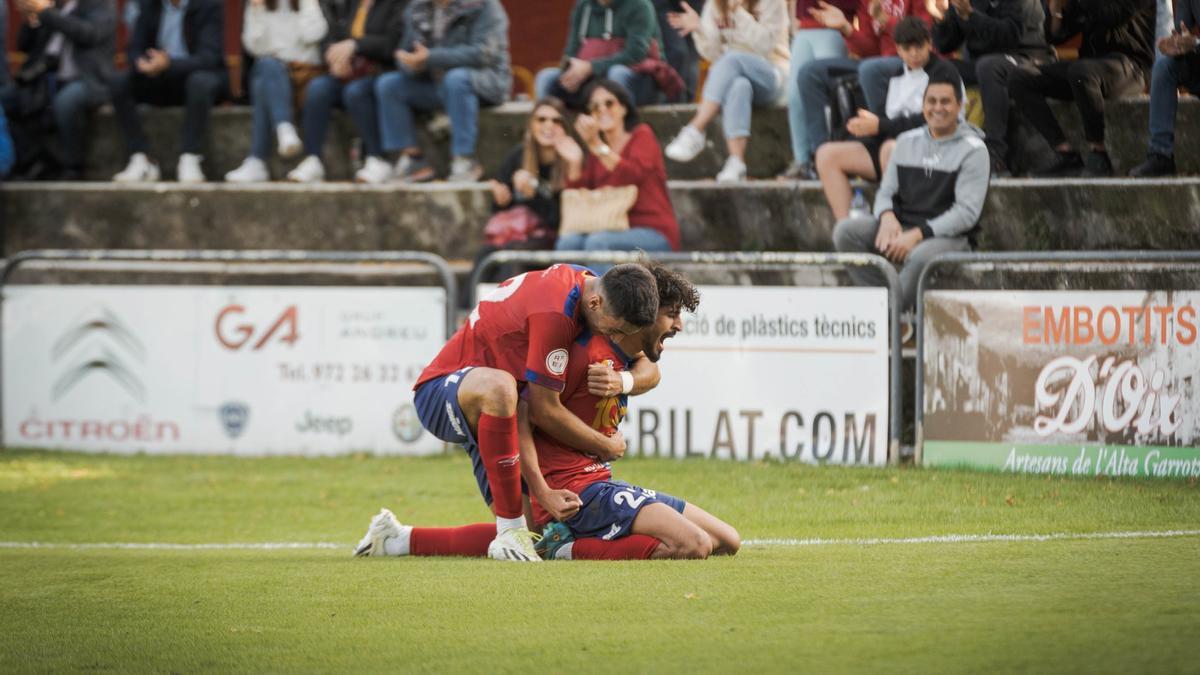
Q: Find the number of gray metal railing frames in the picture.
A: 3